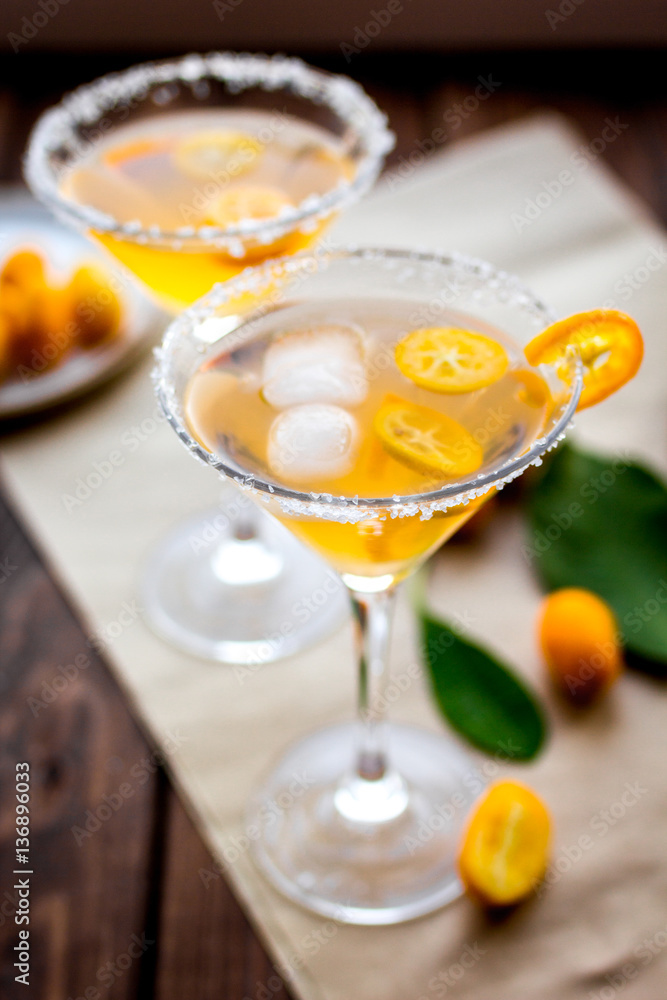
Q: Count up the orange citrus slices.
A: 5